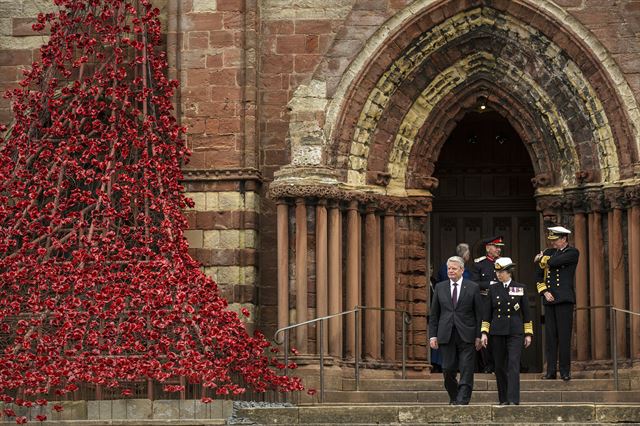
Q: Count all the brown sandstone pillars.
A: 11